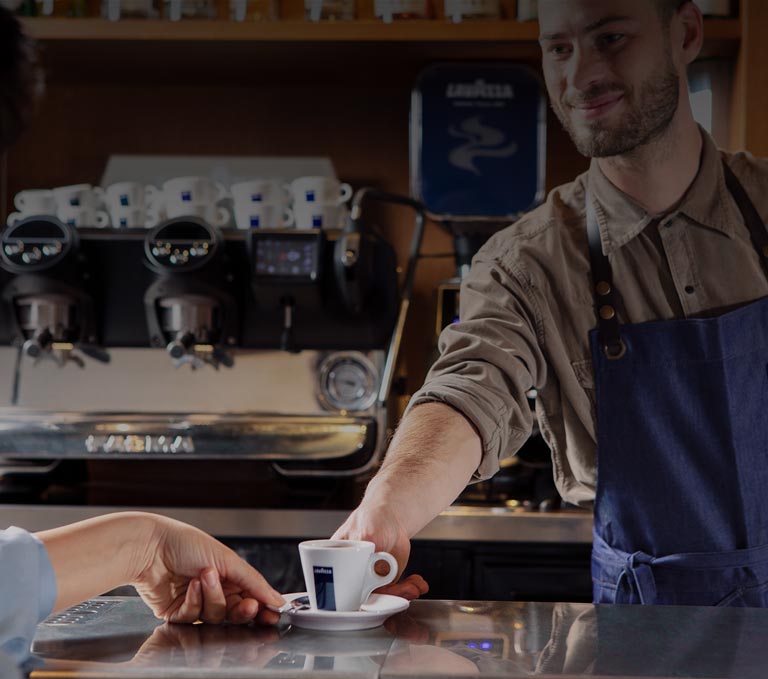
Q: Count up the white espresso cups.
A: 13